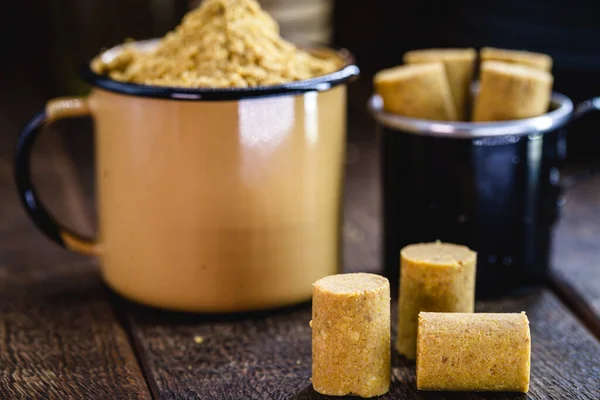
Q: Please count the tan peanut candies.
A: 7